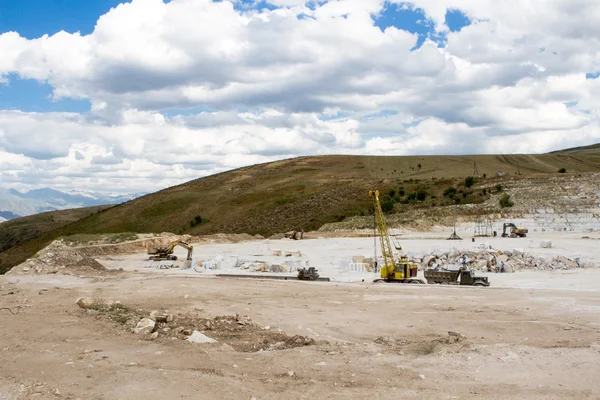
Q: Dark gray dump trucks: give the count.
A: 1